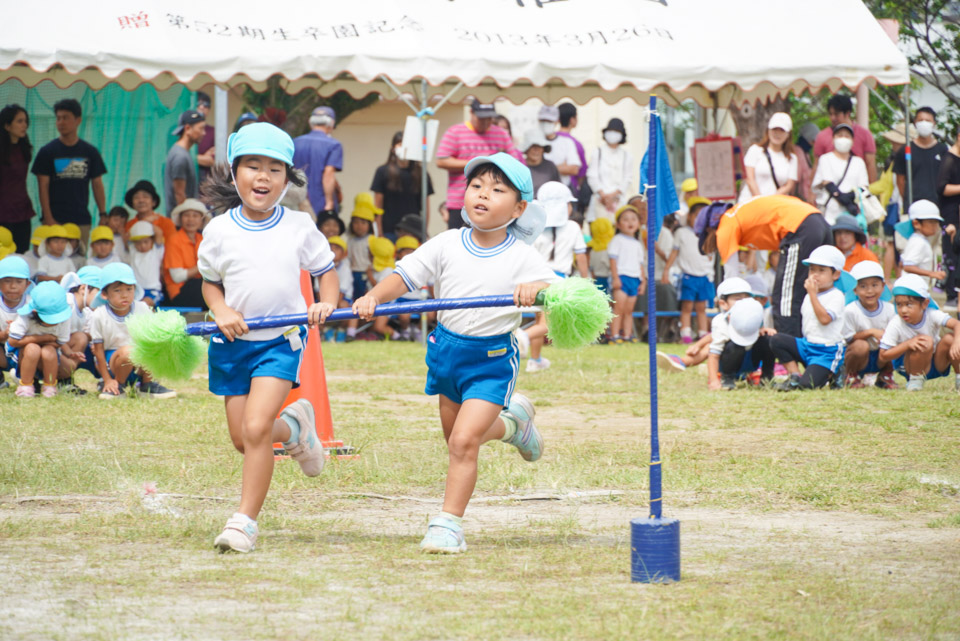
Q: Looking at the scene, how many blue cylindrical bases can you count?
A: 1